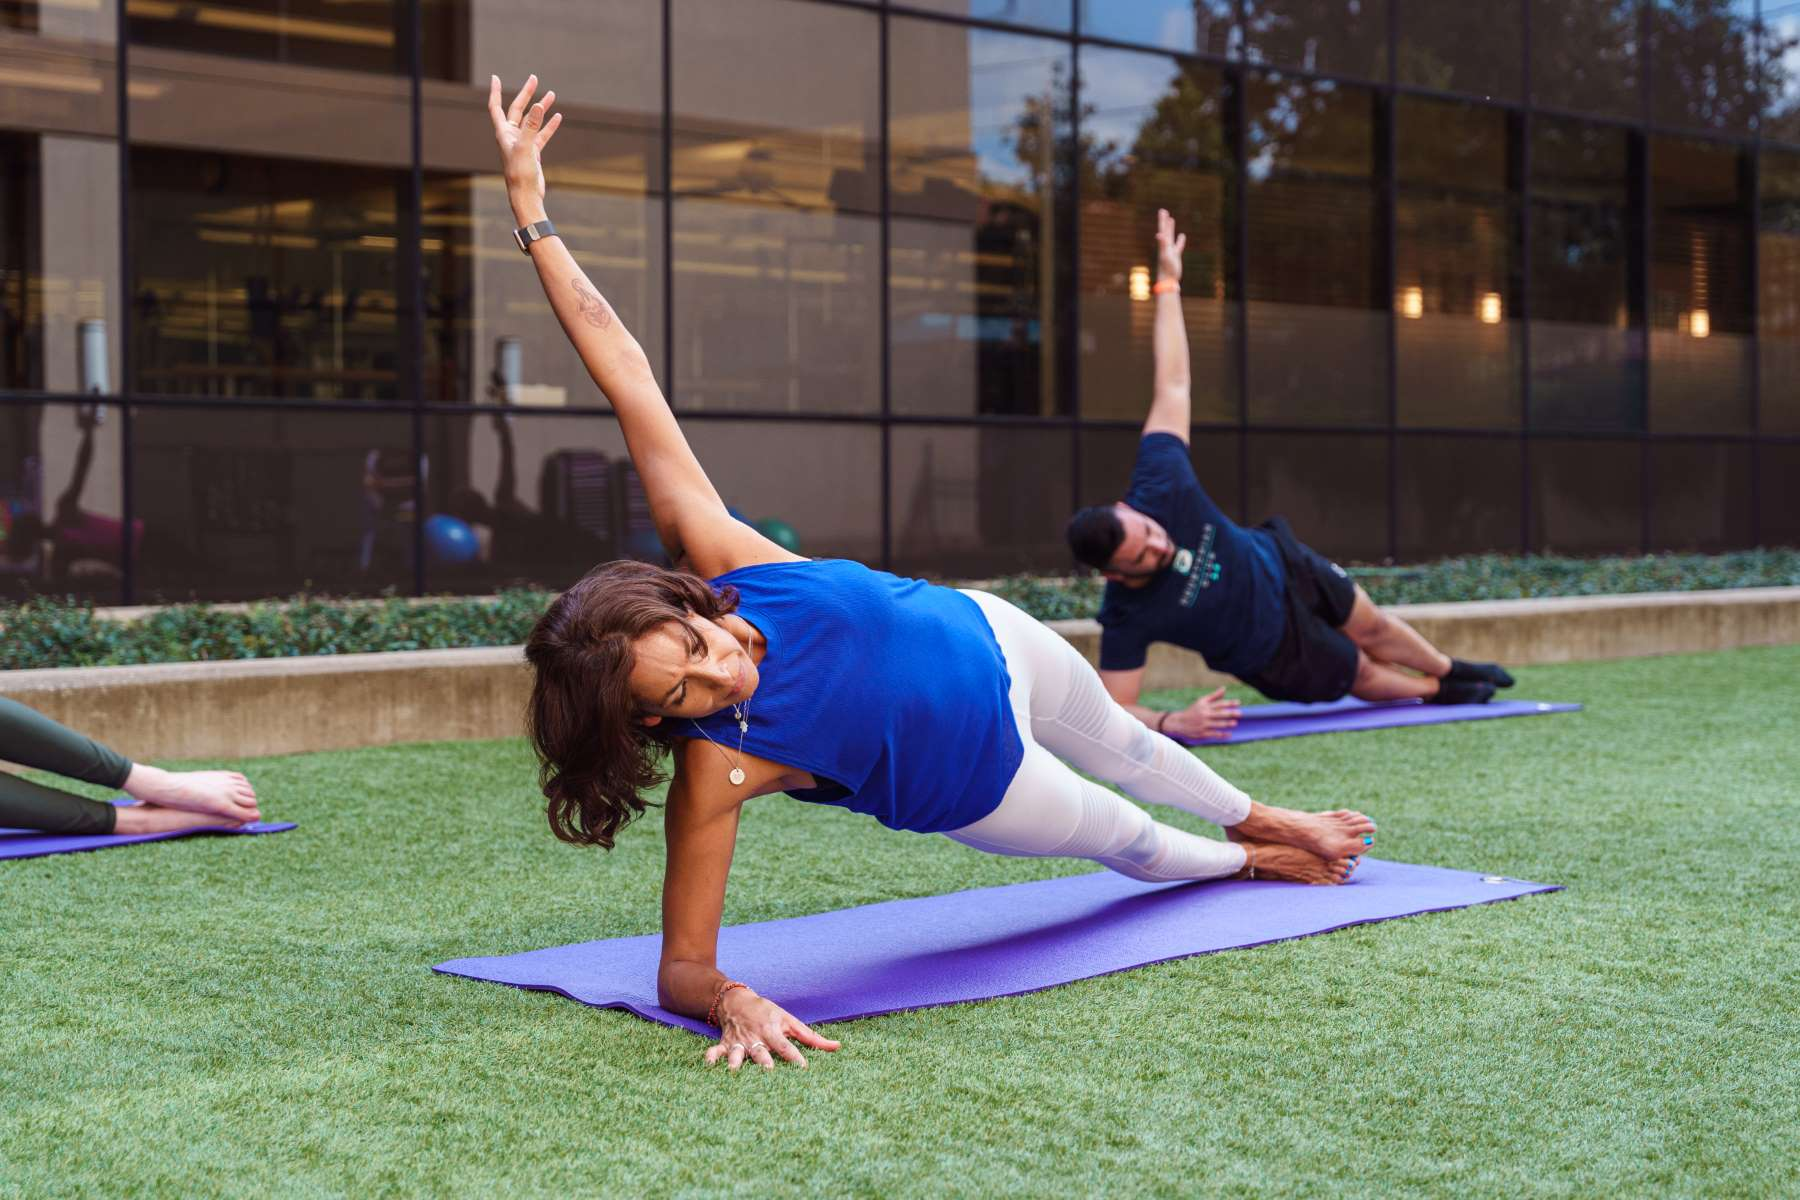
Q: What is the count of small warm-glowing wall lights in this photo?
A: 4